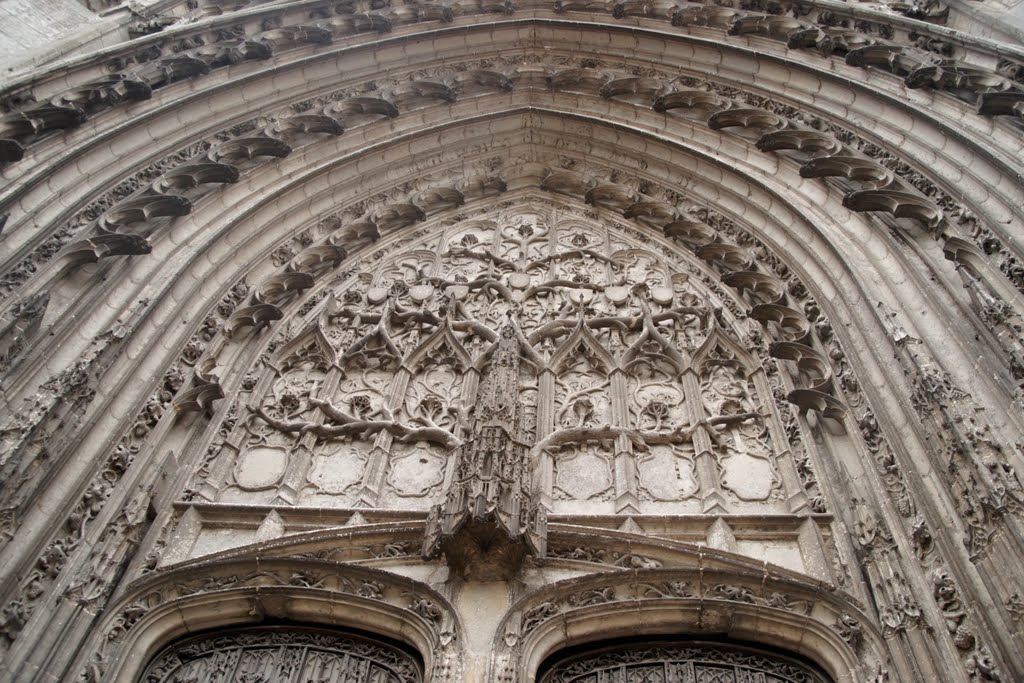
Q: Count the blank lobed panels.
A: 6